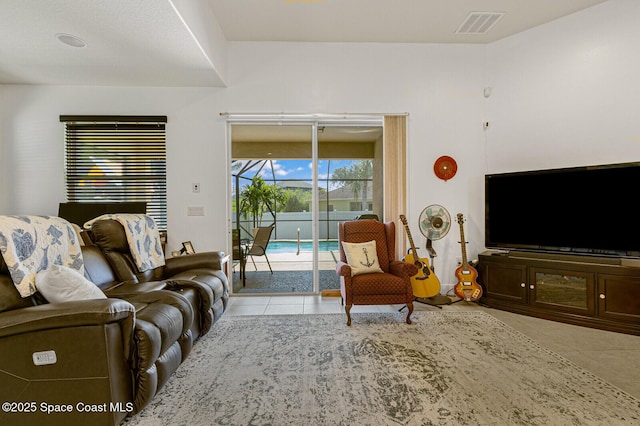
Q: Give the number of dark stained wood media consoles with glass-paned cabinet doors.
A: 1